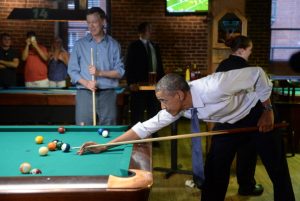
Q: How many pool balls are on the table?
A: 11